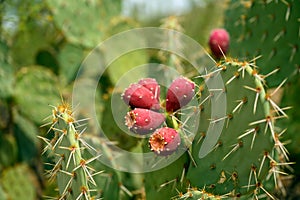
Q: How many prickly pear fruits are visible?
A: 6